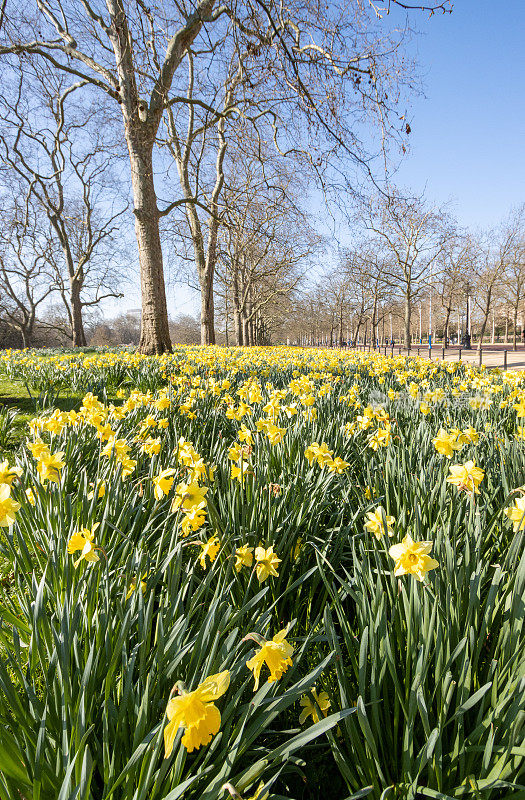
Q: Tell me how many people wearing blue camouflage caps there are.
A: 0